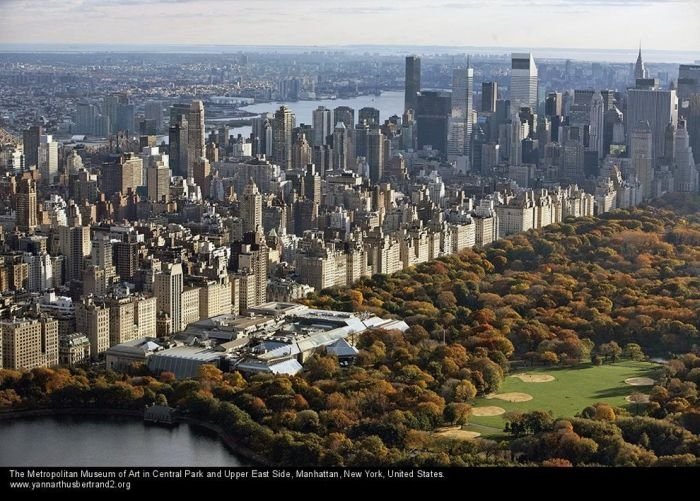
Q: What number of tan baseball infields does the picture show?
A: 6